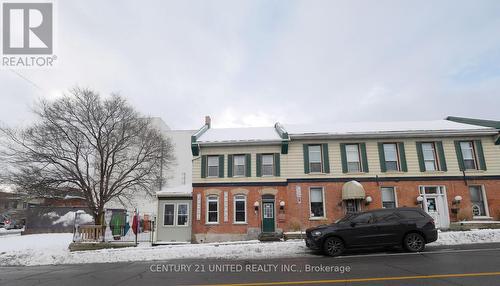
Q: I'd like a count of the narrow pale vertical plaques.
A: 3